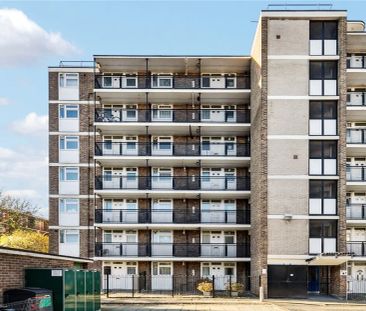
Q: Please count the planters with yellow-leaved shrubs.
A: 2